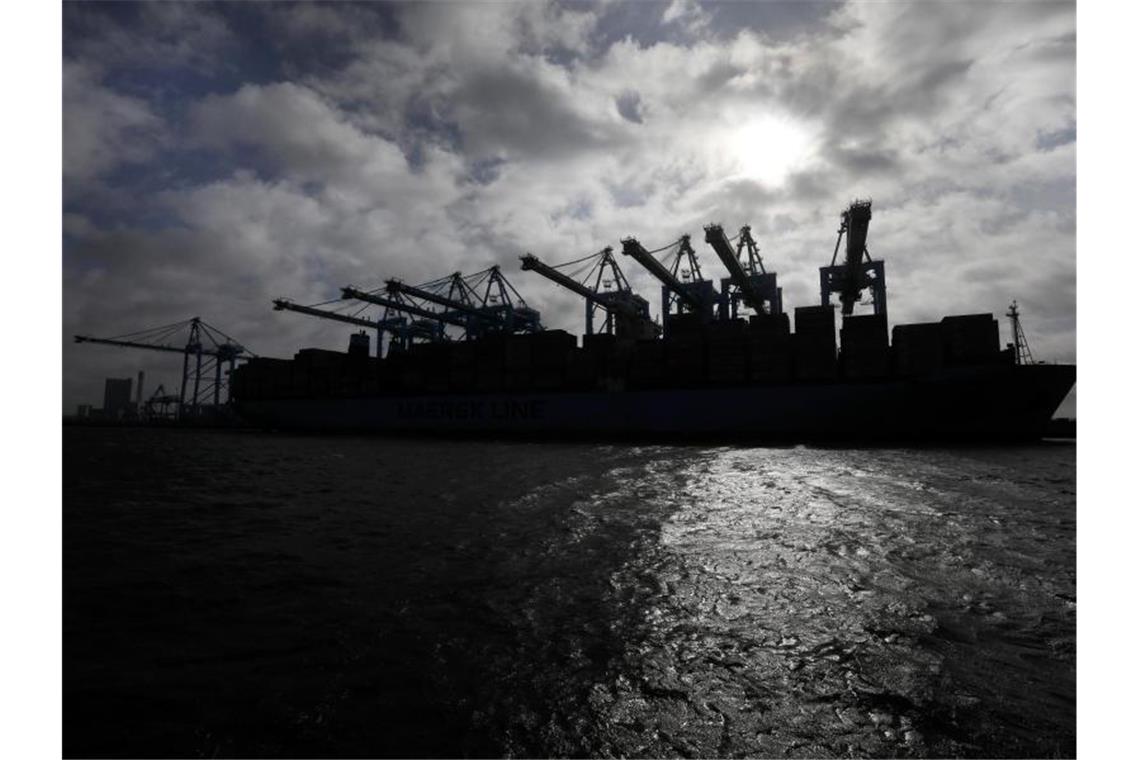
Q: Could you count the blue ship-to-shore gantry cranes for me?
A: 8